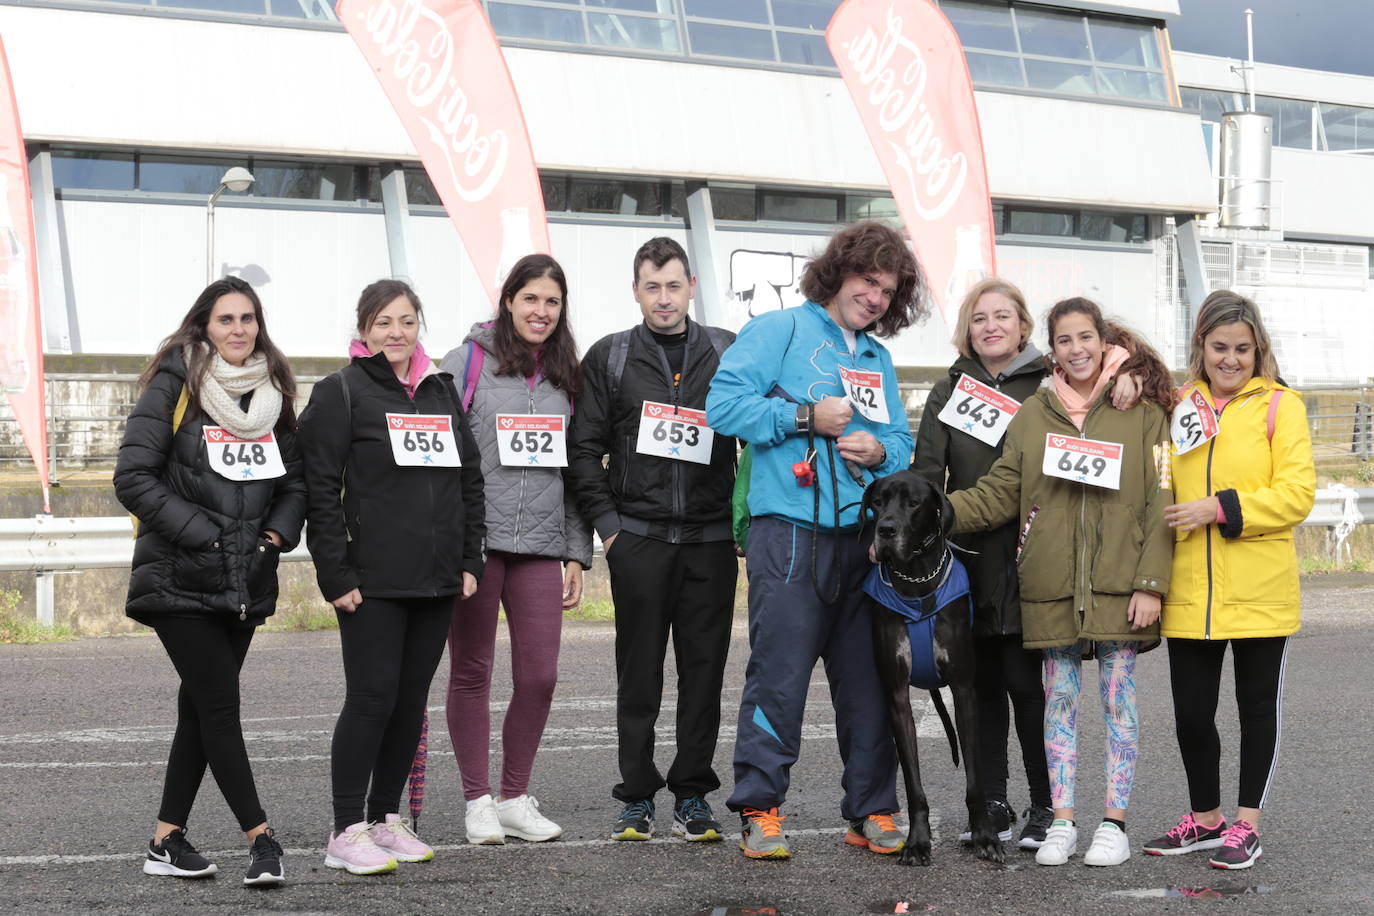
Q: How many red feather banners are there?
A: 3